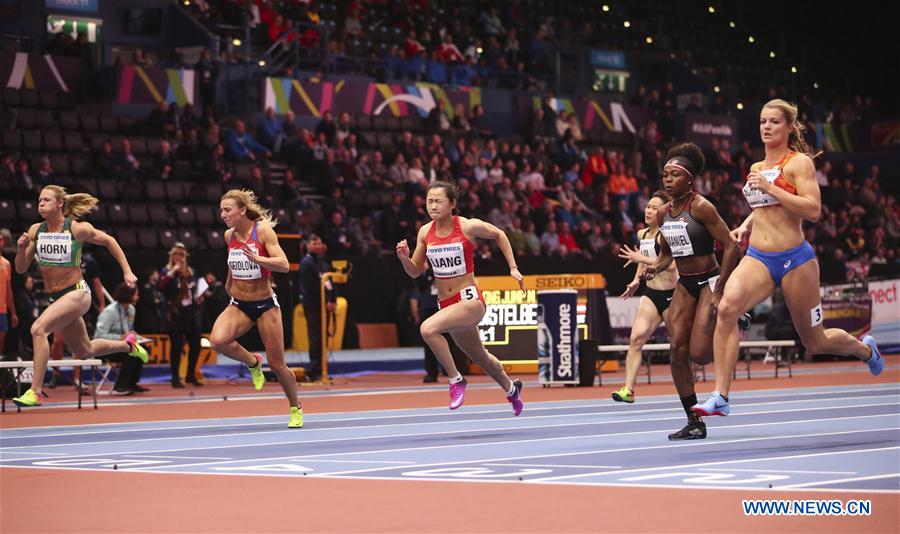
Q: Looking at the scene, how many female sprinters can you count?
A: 6